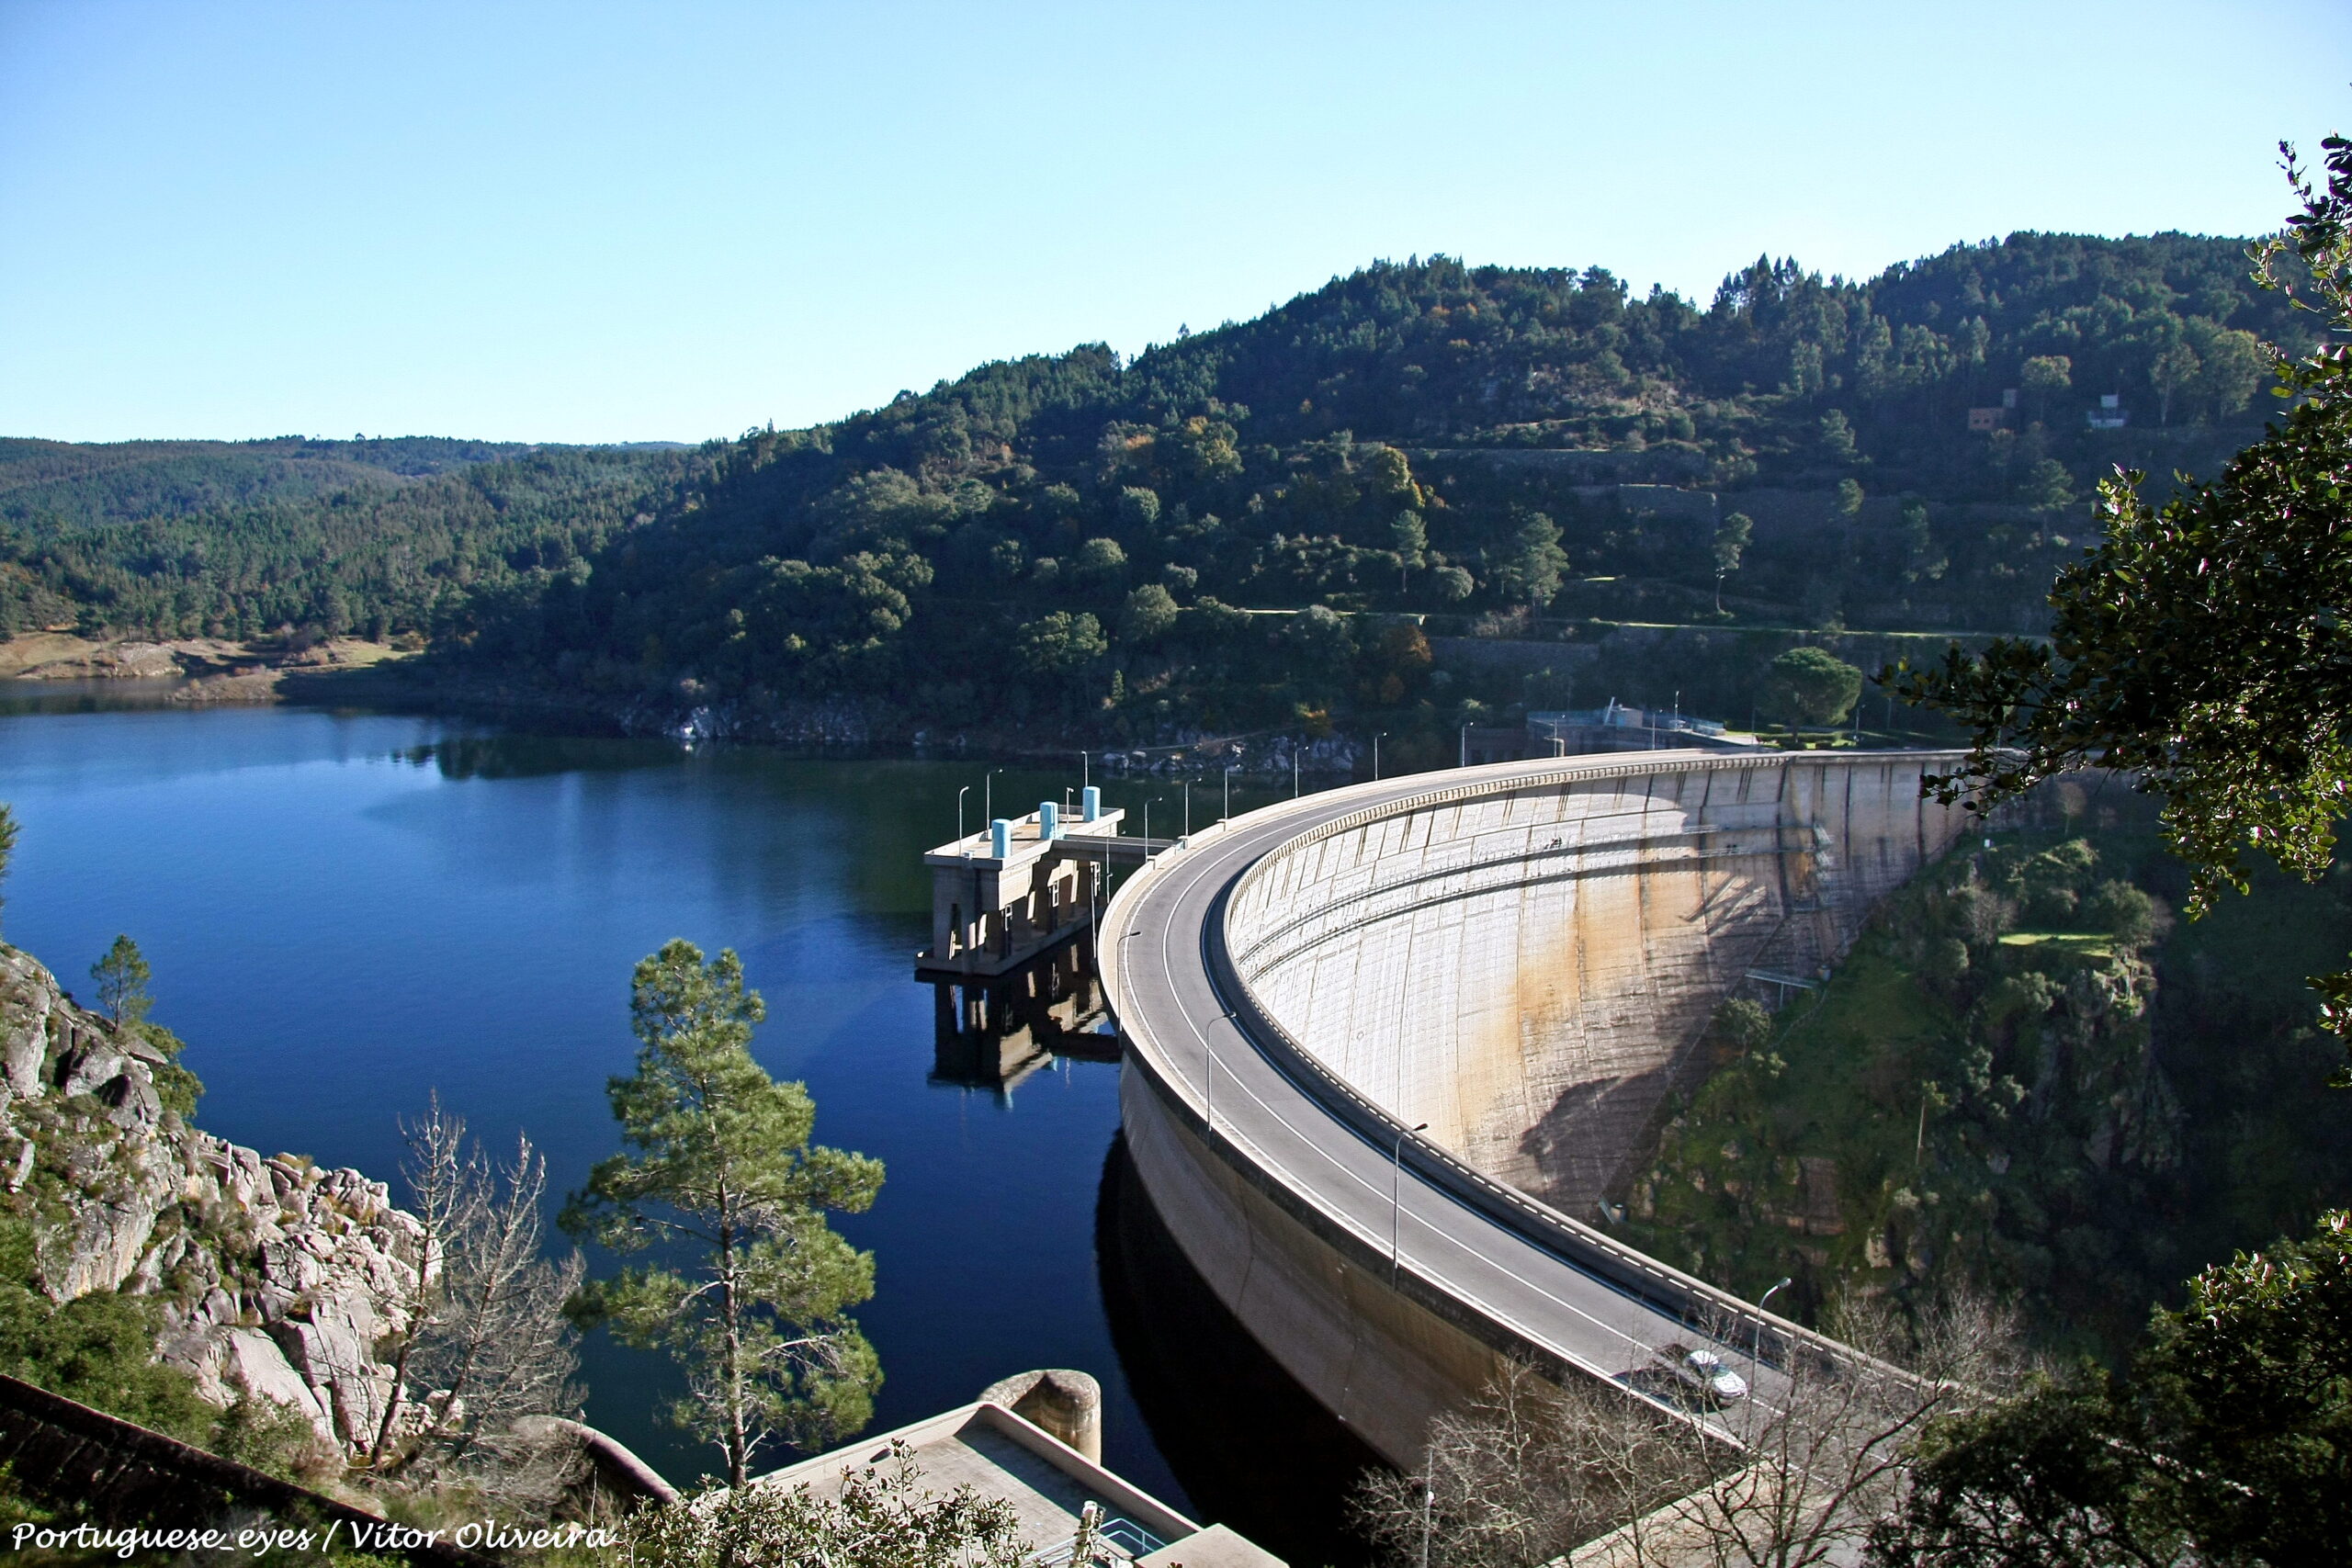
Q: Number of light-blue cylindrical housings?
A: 3